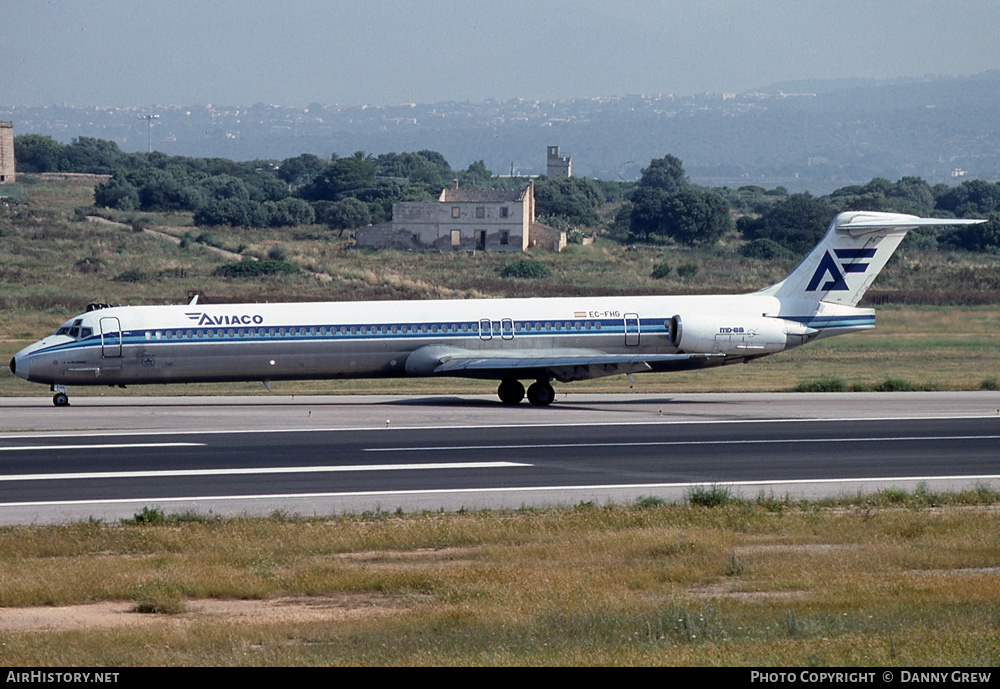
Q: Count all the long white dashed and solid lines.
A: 5